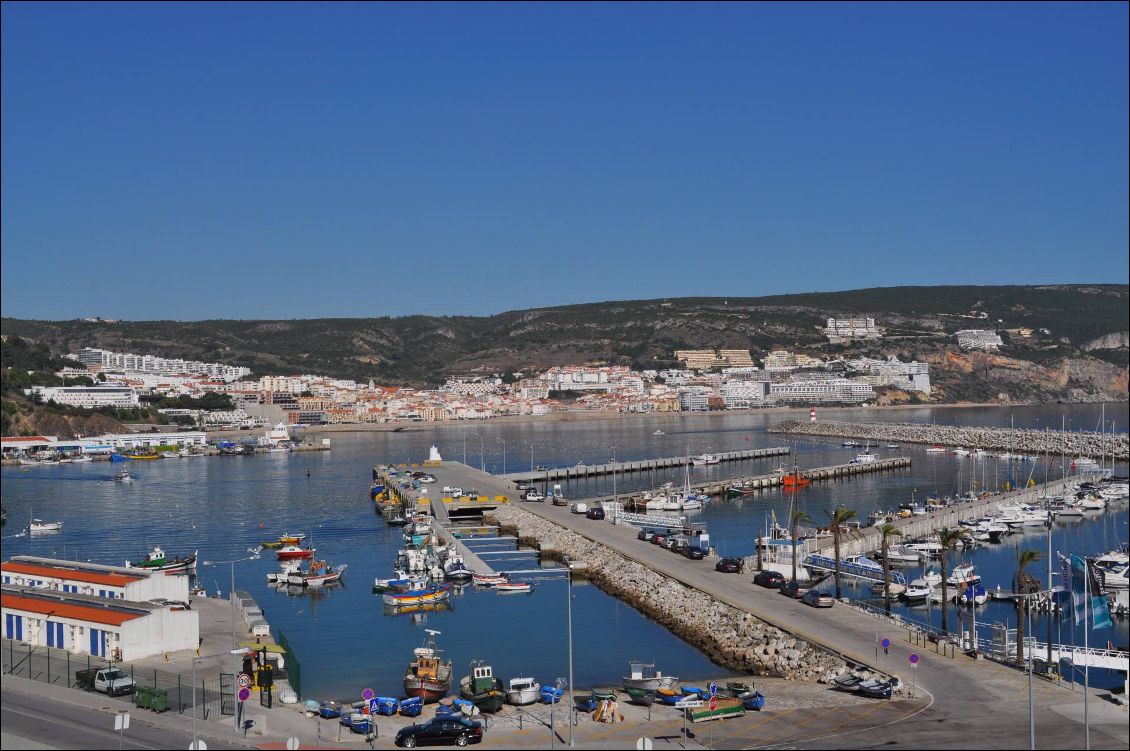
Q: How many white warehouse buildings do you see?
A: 2